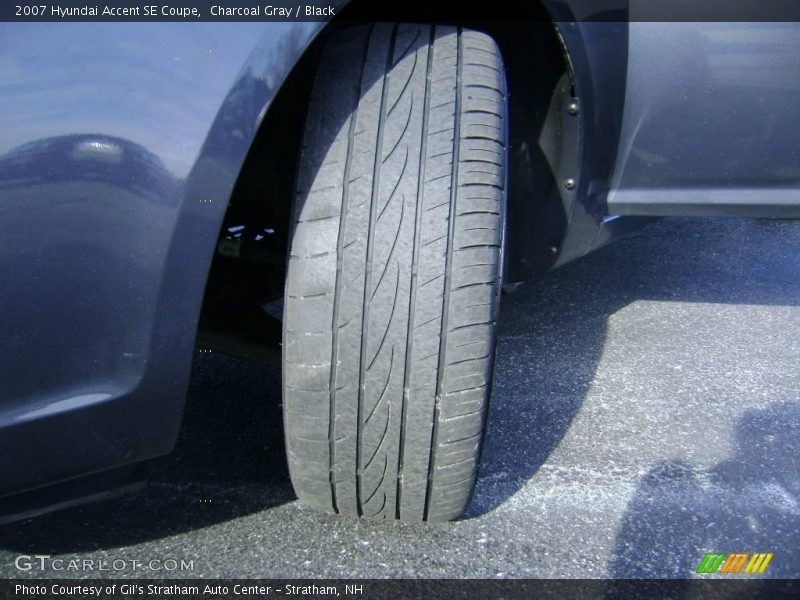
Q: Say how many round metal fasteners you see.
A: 3